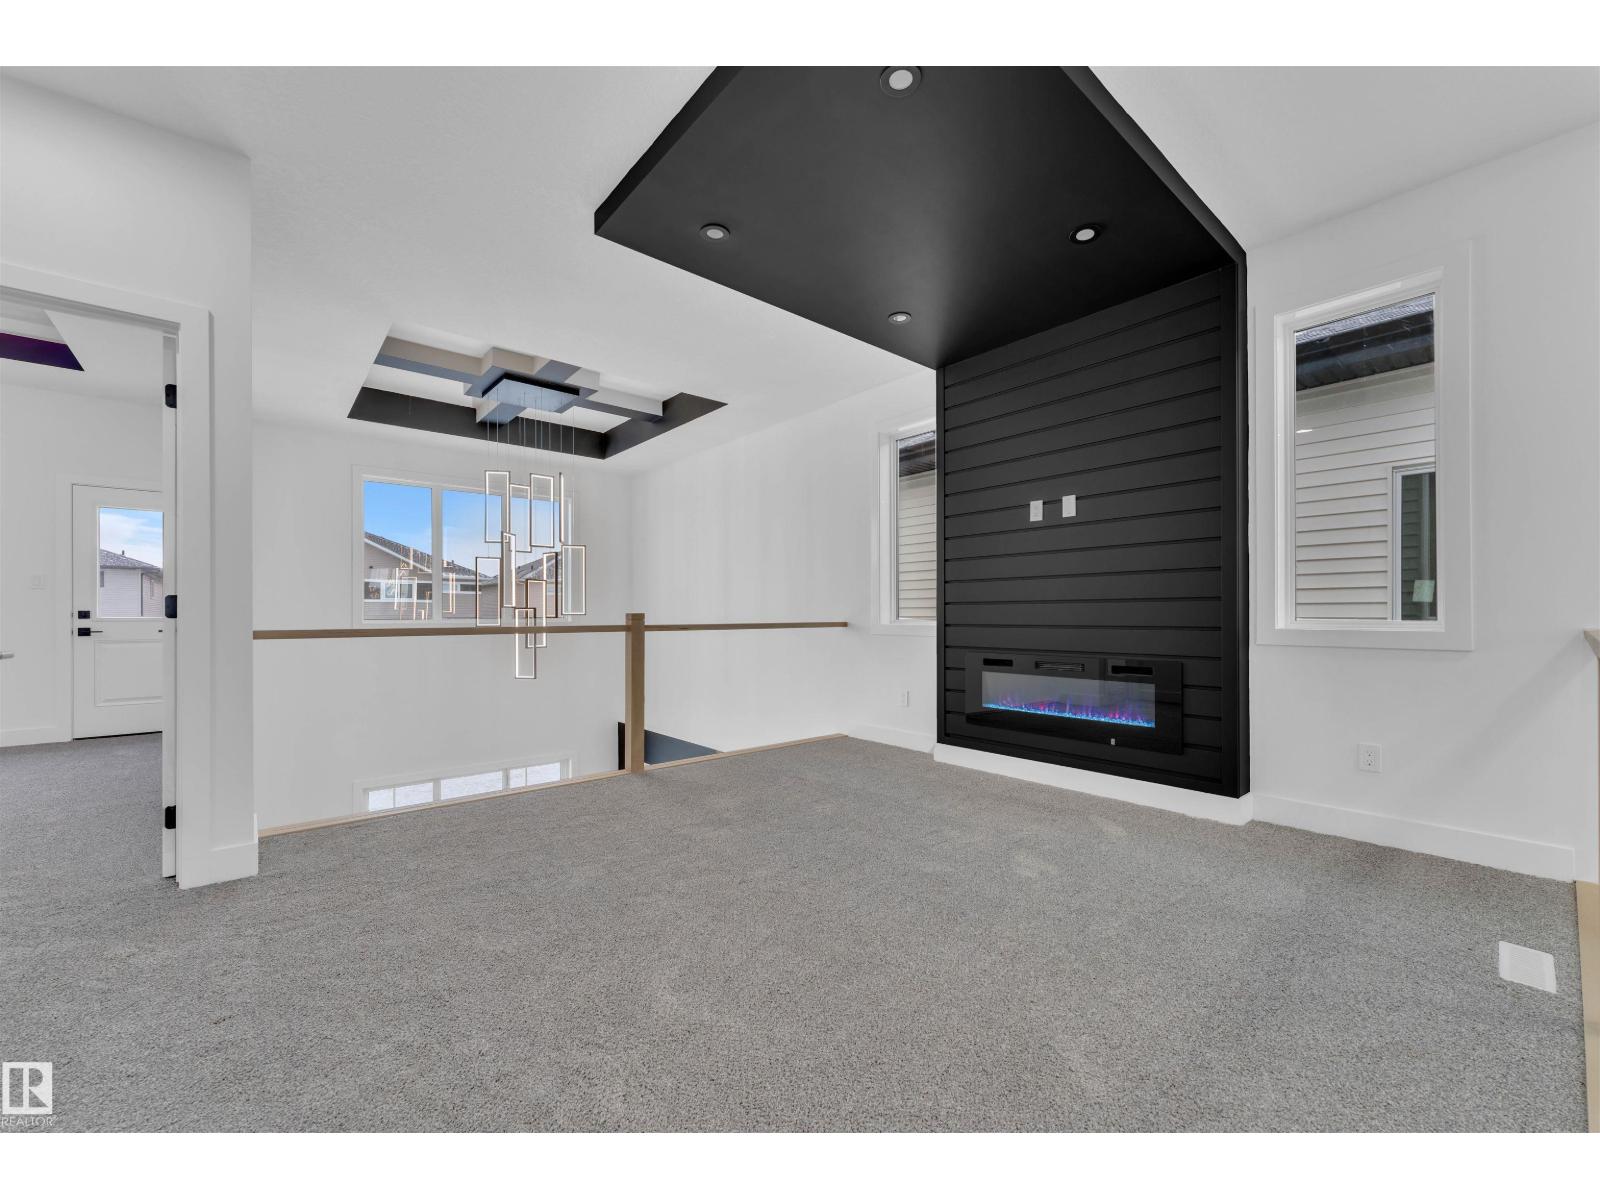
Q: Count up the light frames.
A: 10